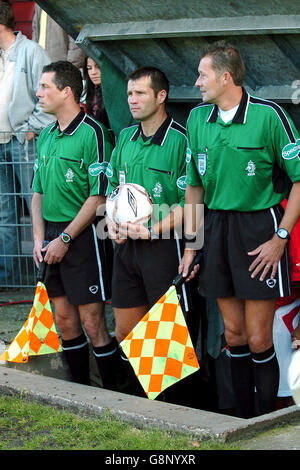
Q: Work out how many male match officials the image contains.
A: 3